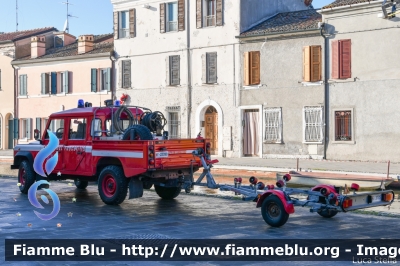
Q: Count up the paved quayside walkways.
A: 2